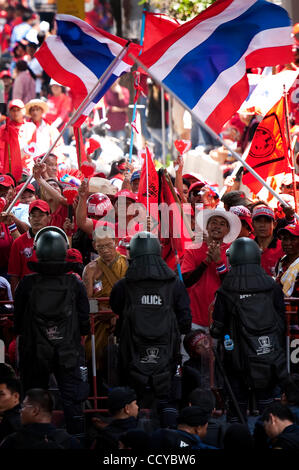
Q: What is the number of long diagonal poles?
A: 2